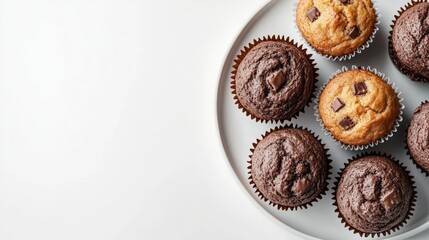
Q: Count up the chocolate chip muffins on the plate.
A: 2